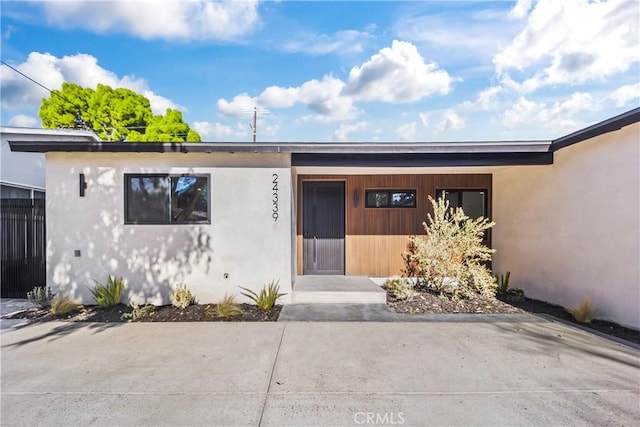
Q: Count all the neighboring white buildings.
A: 1